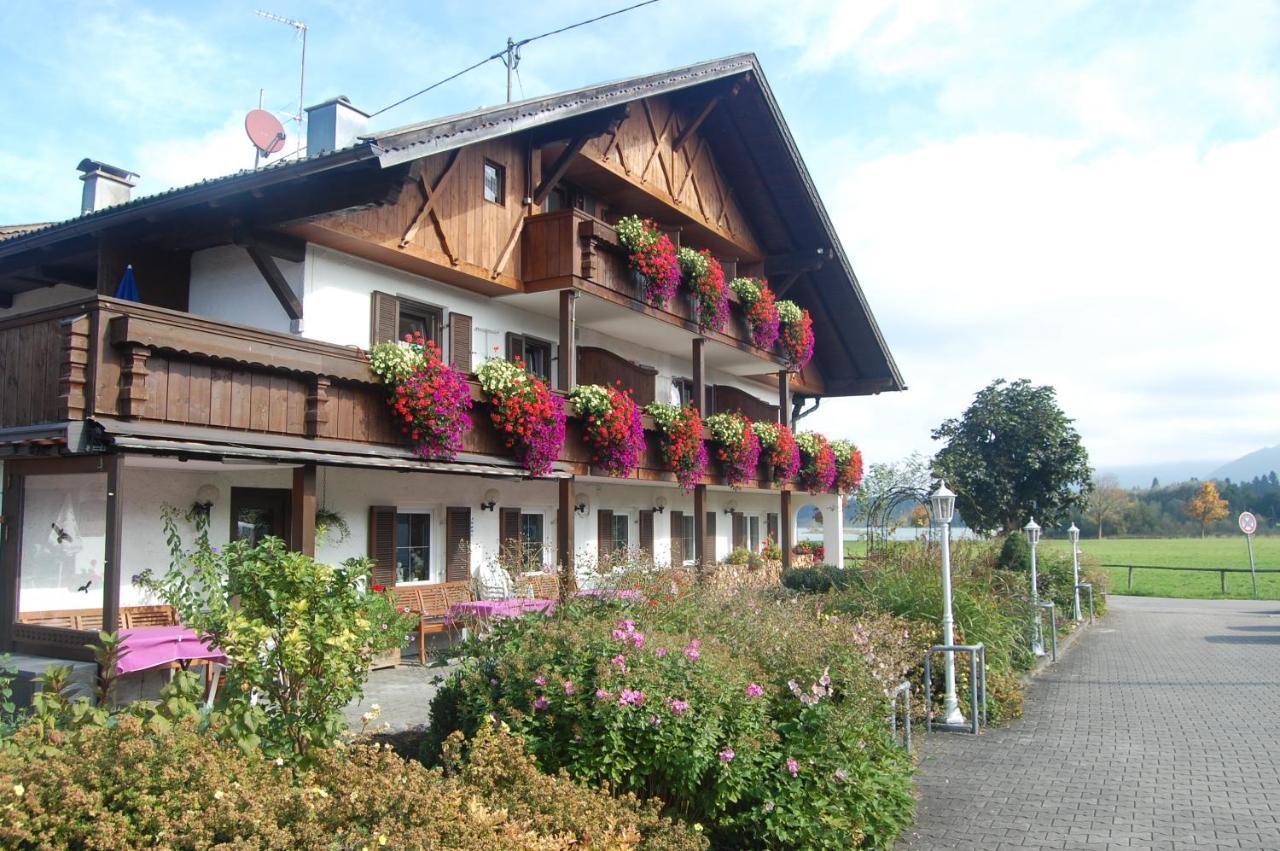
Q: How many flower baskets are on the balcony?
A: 12